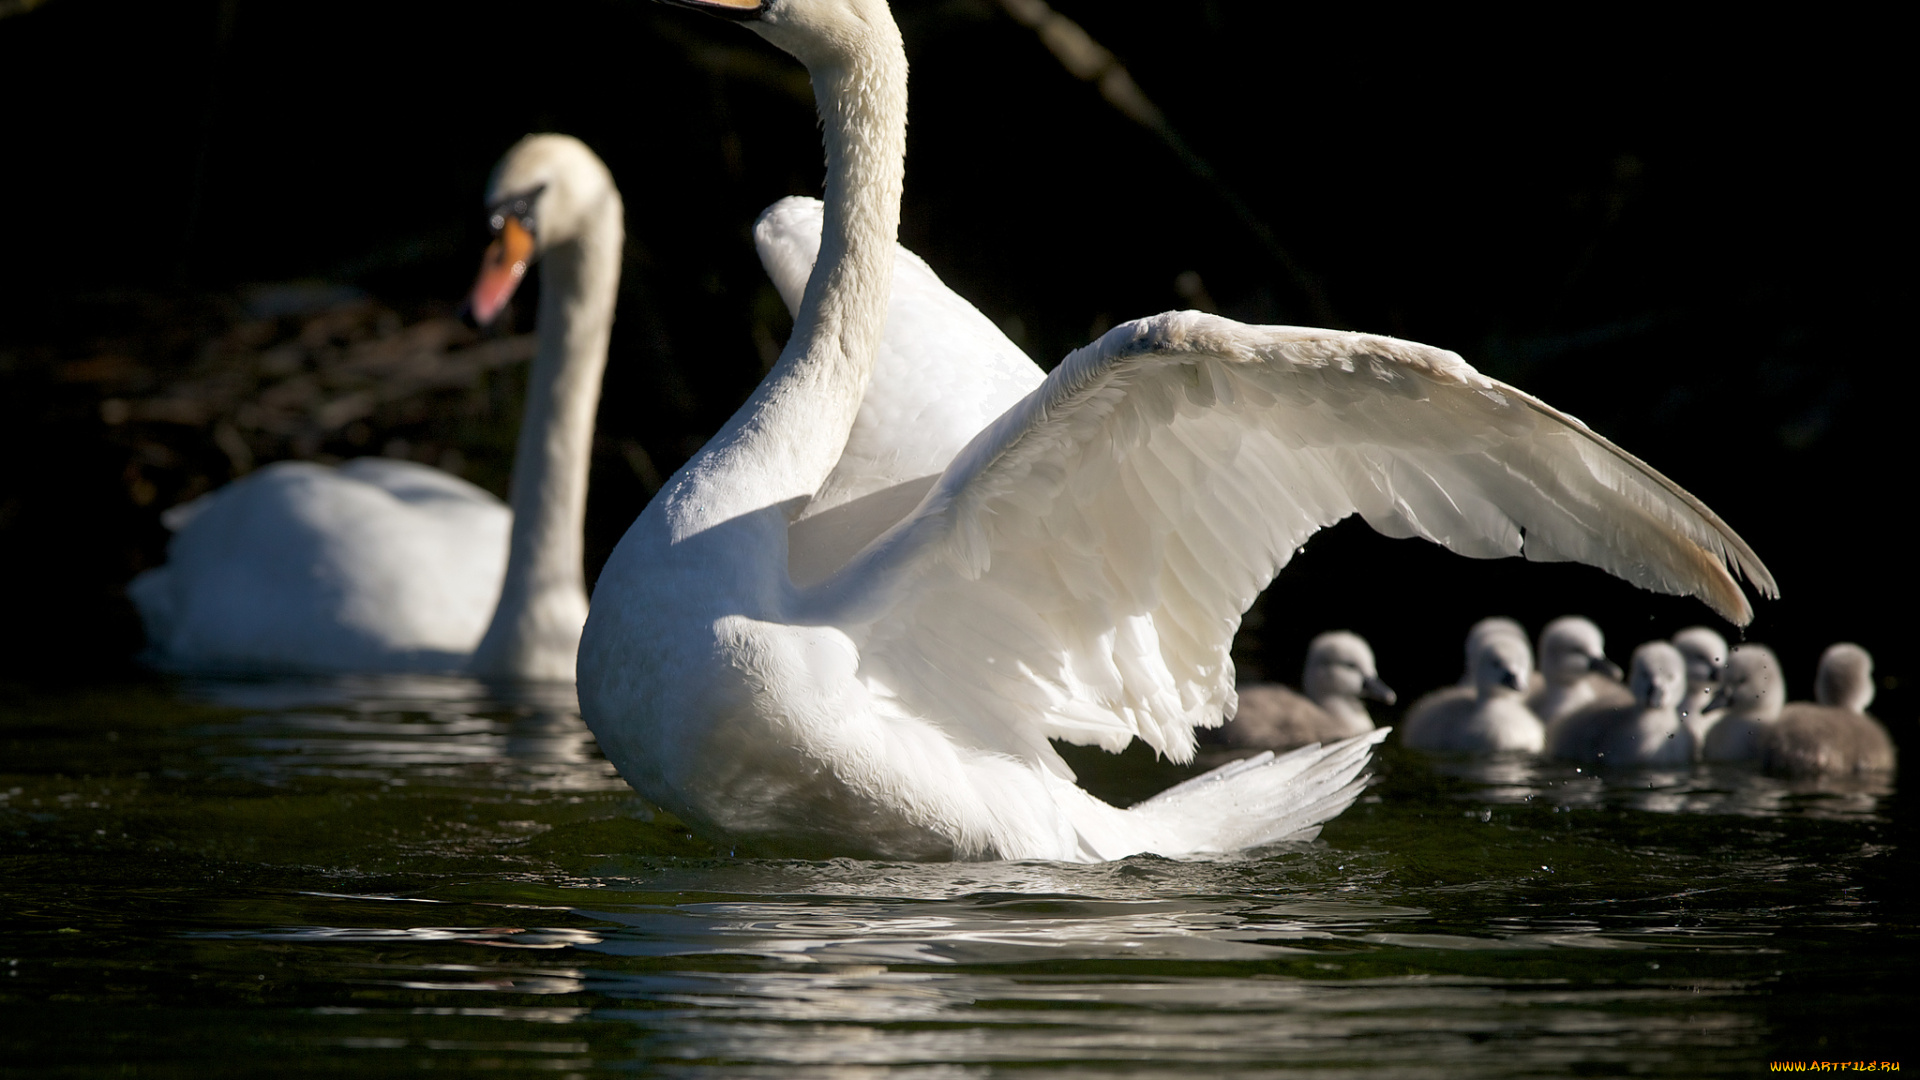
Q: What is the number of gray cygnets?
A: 8